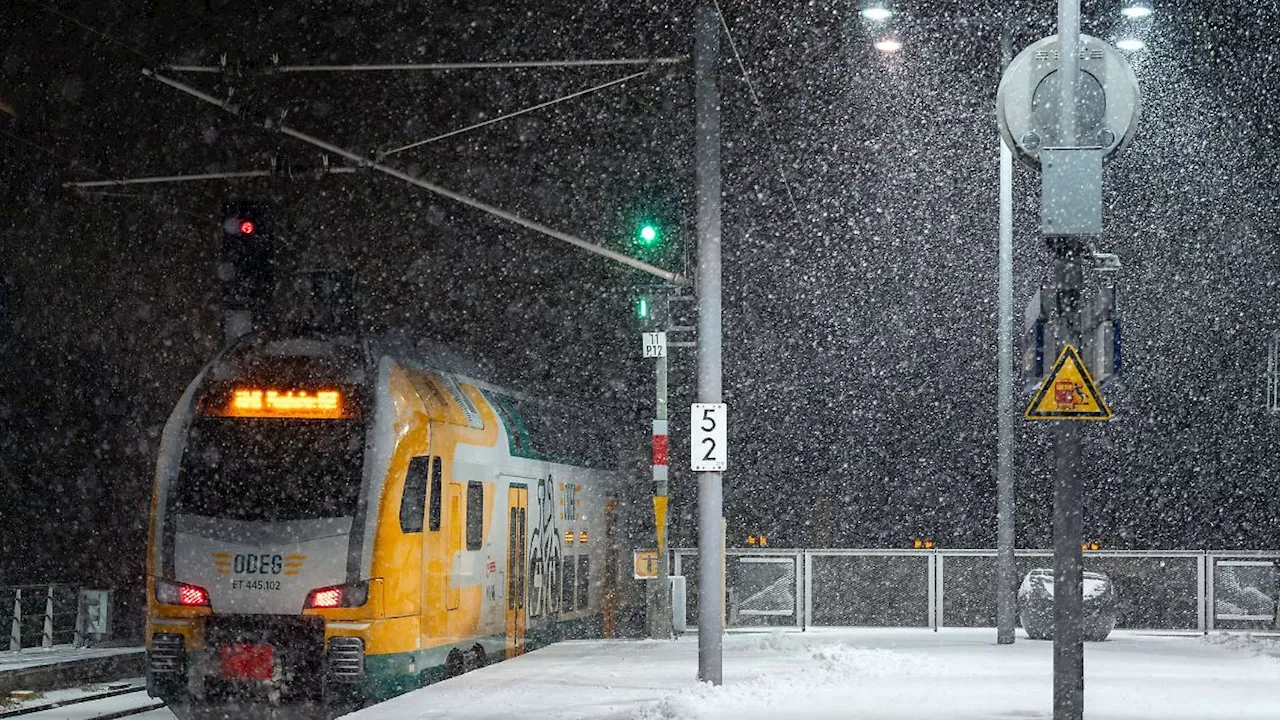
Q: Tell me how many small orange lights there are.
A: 6